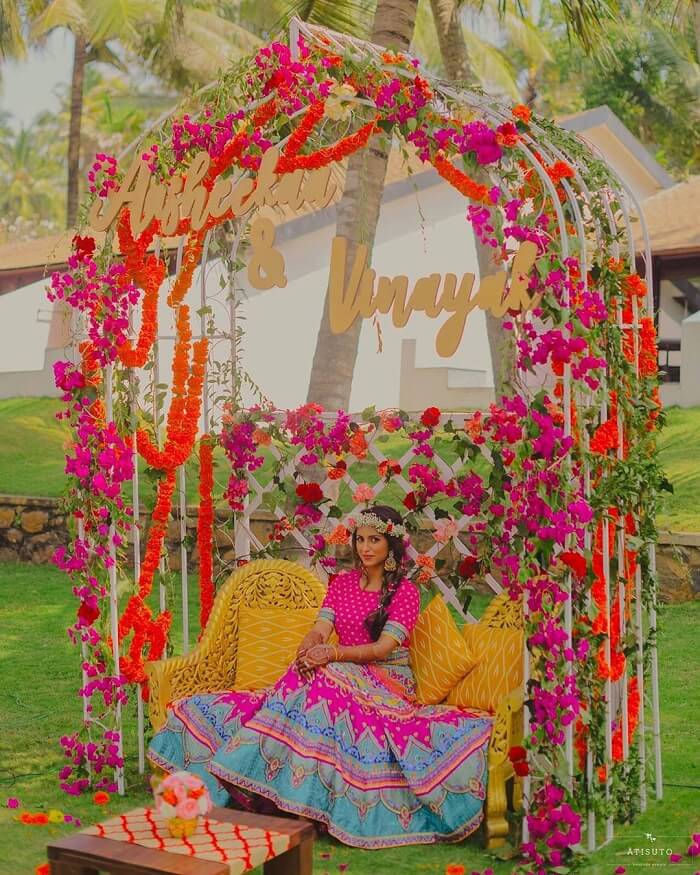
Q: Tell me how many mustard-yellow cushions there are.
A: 3